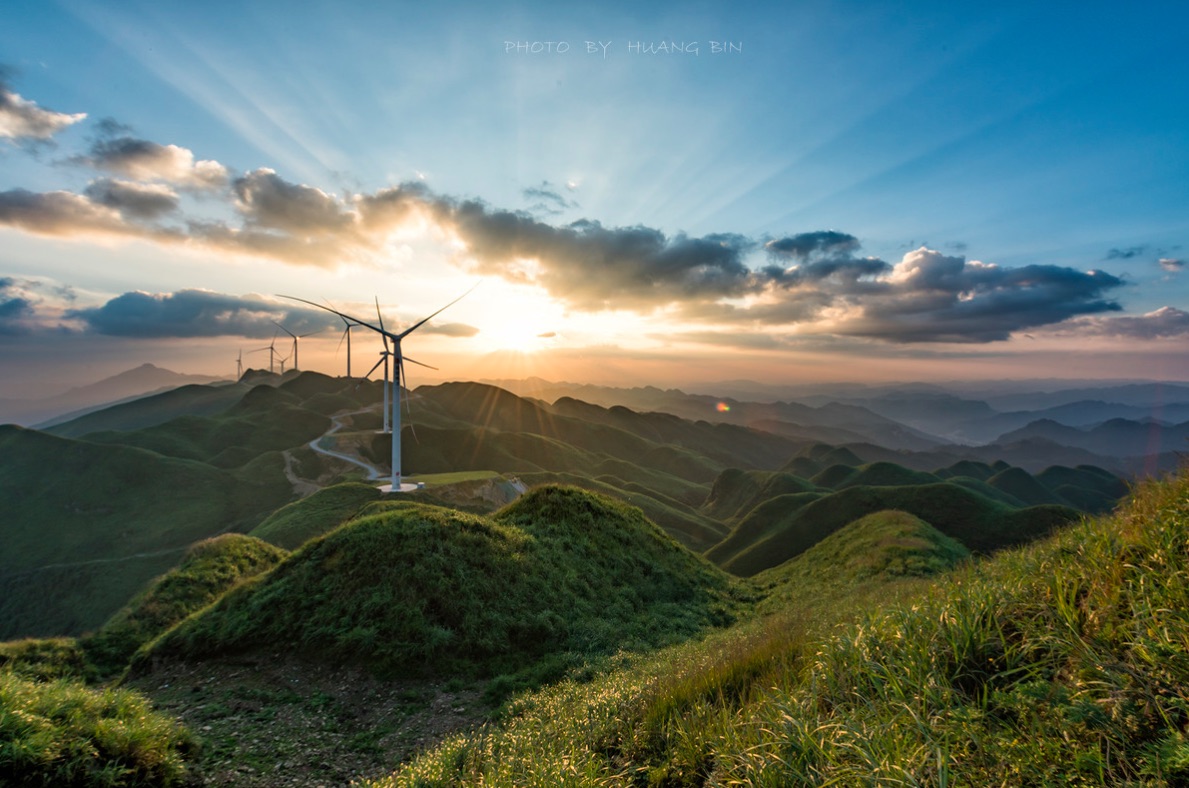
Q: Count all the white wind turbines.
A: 7